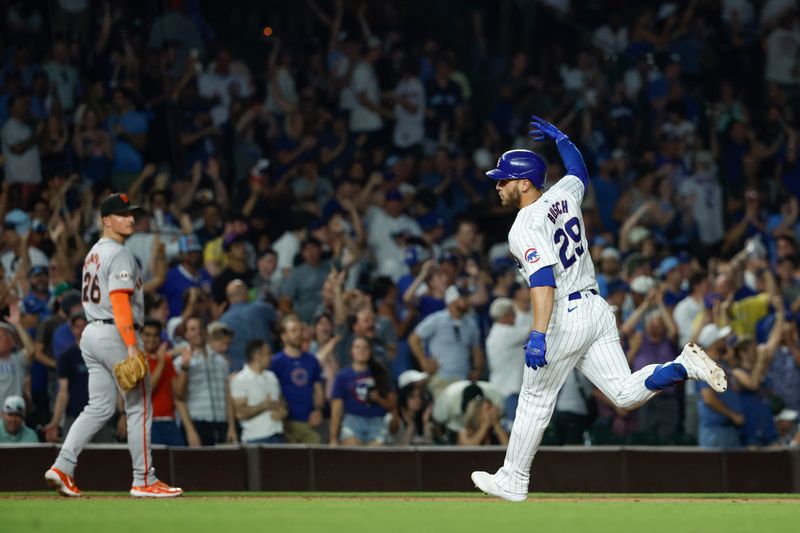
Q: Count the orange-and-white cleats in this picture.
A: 2